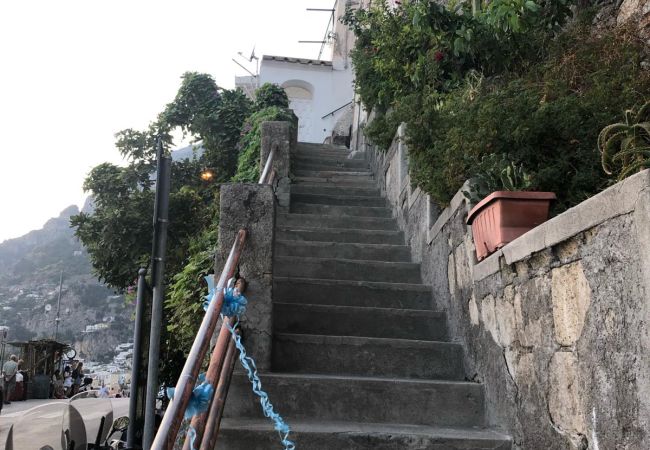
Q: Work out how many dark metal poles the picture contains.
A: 2